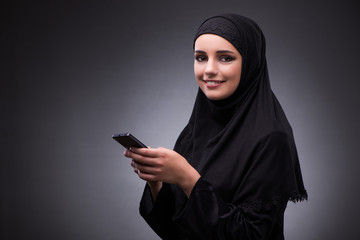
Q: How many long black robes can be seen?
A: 1